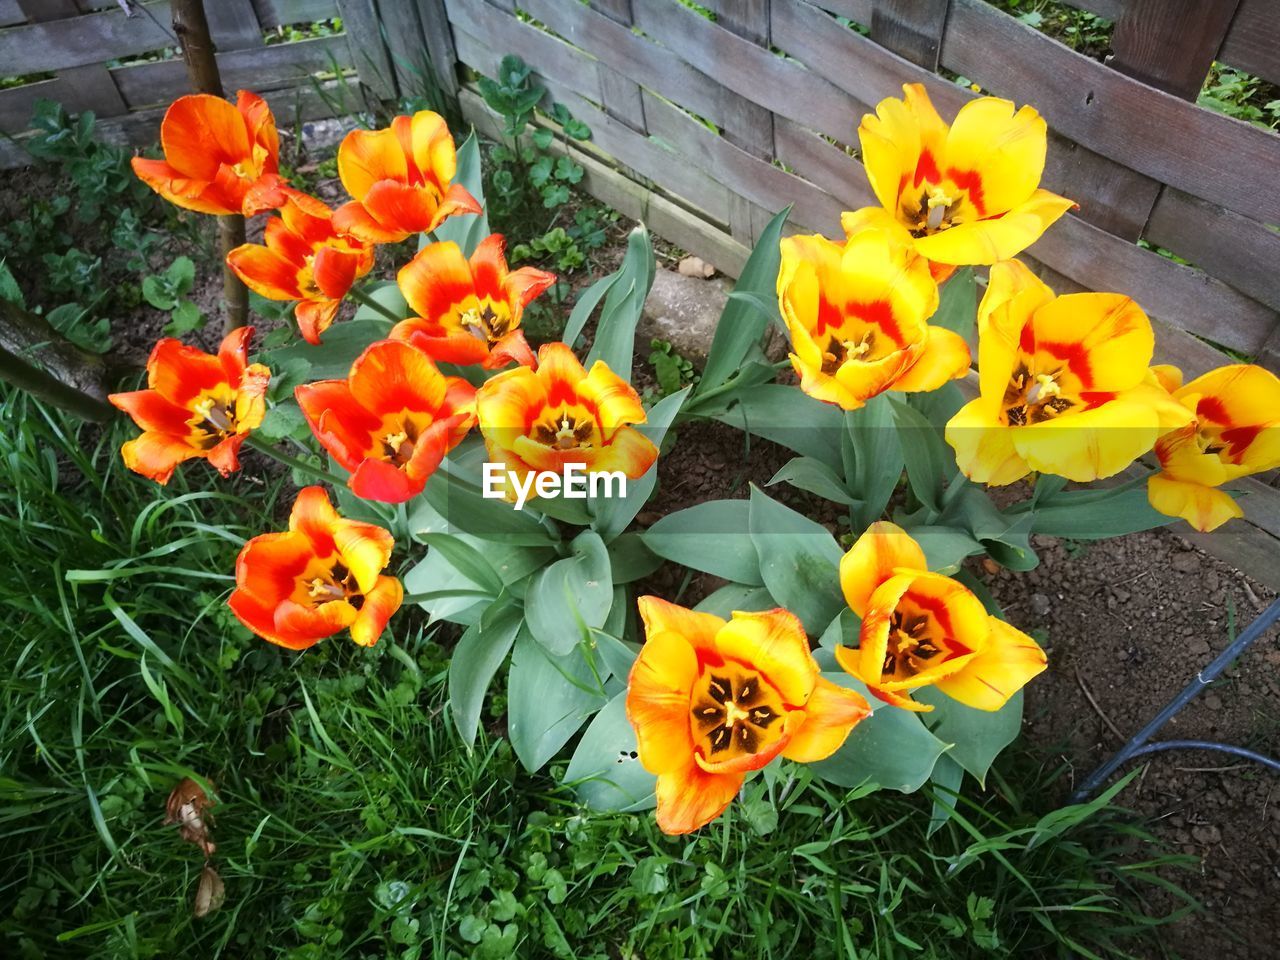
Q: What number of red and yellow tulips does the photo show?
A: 14